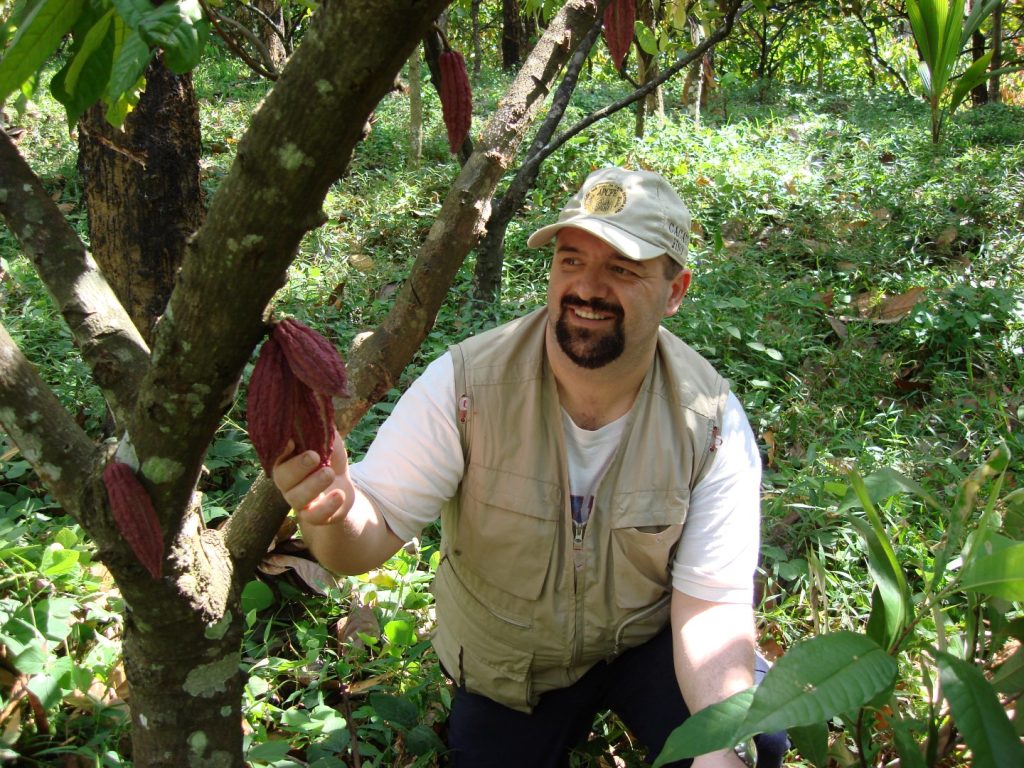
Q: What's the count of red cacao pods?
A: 6